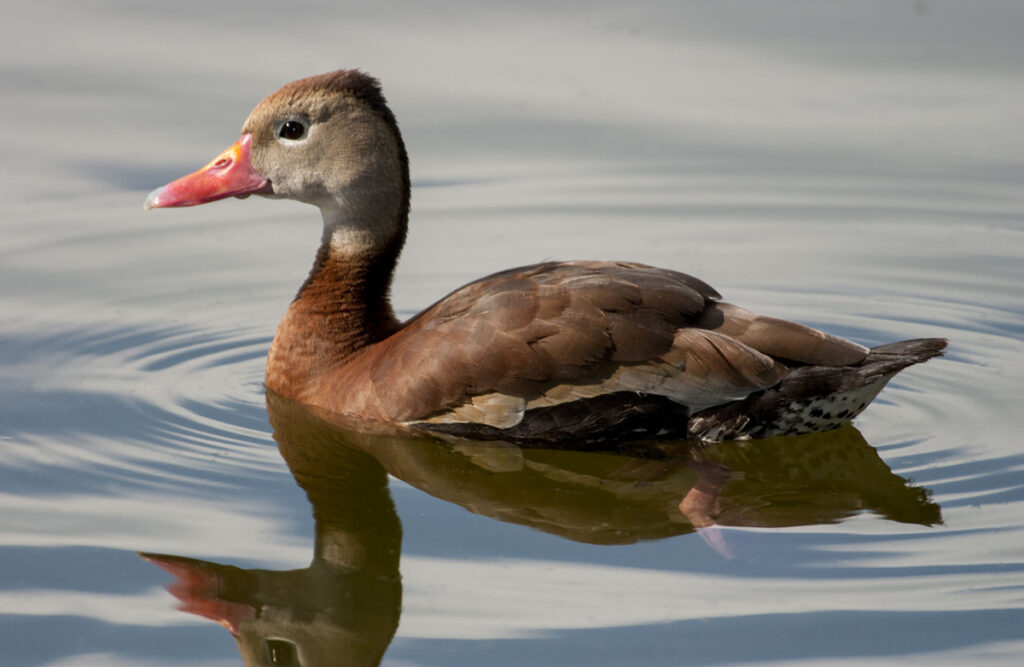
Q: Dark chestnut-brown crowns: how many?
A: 1